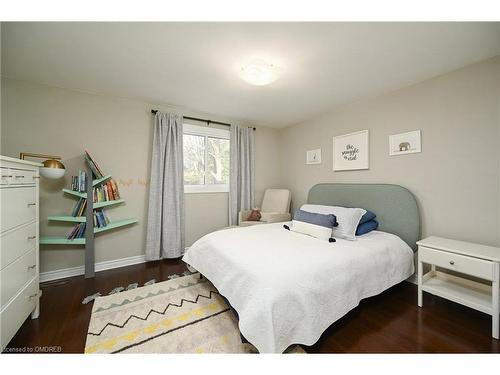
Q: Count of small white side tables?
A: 1